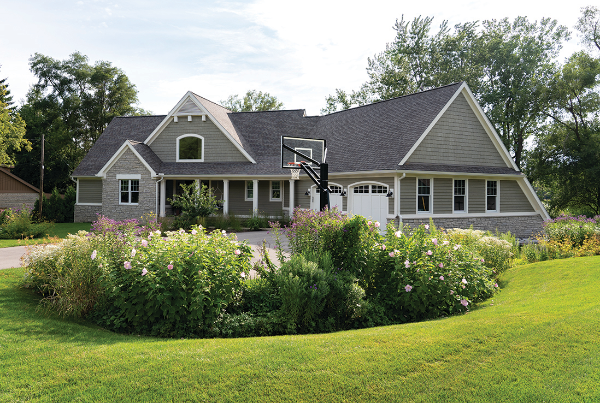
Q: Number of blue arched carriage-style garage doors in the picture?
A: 0